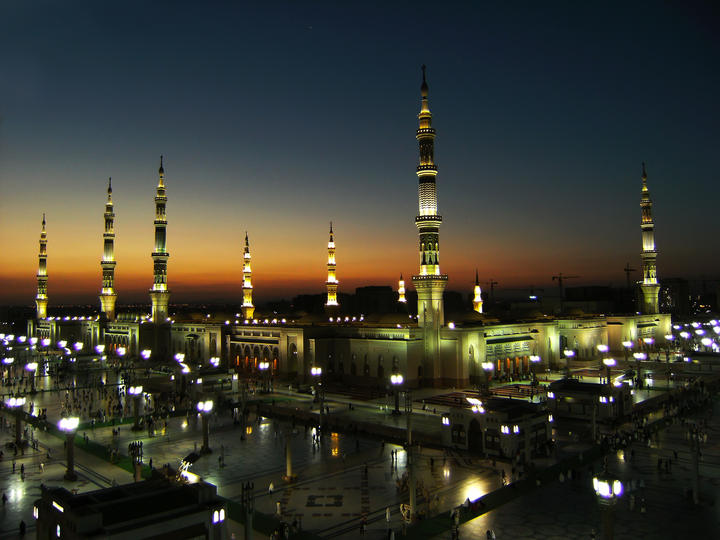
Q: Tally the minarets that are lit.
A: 9